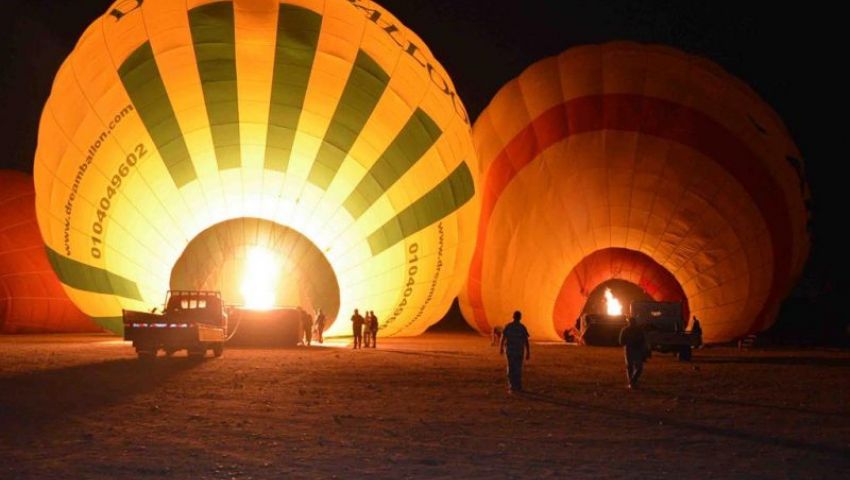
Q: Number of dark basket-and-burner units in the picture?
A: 2